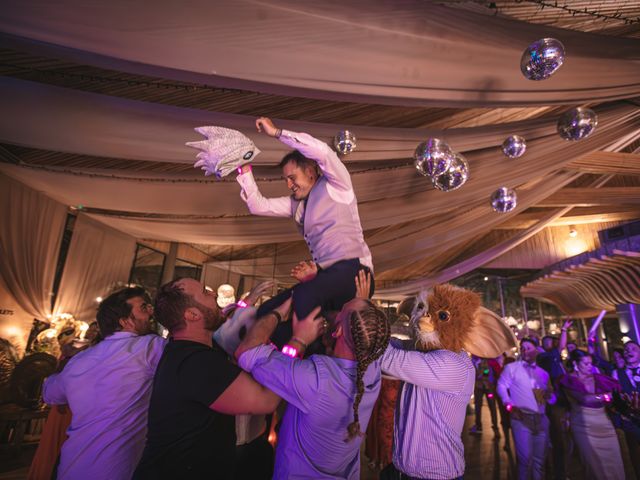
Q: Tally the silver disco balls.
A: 7